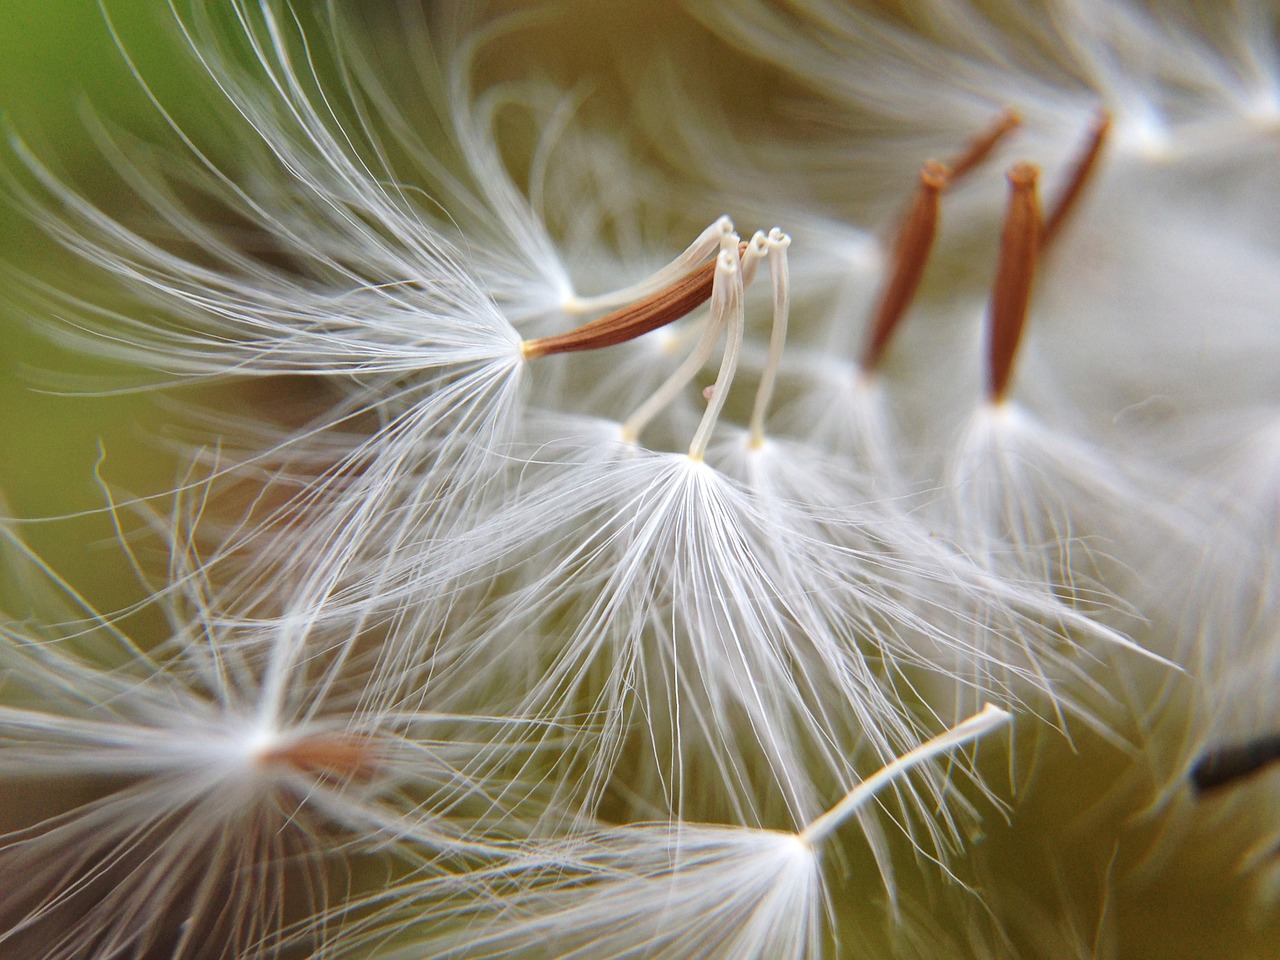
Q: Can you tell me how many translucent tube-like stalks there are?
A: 6